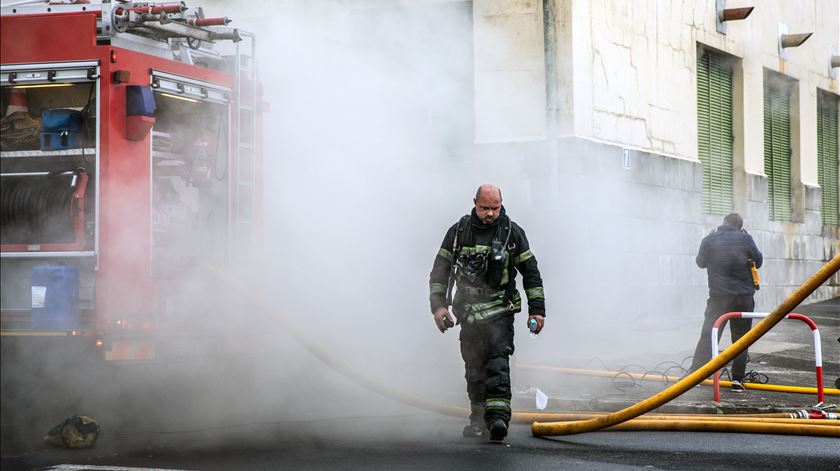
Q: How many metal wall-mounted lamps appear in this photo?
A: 3